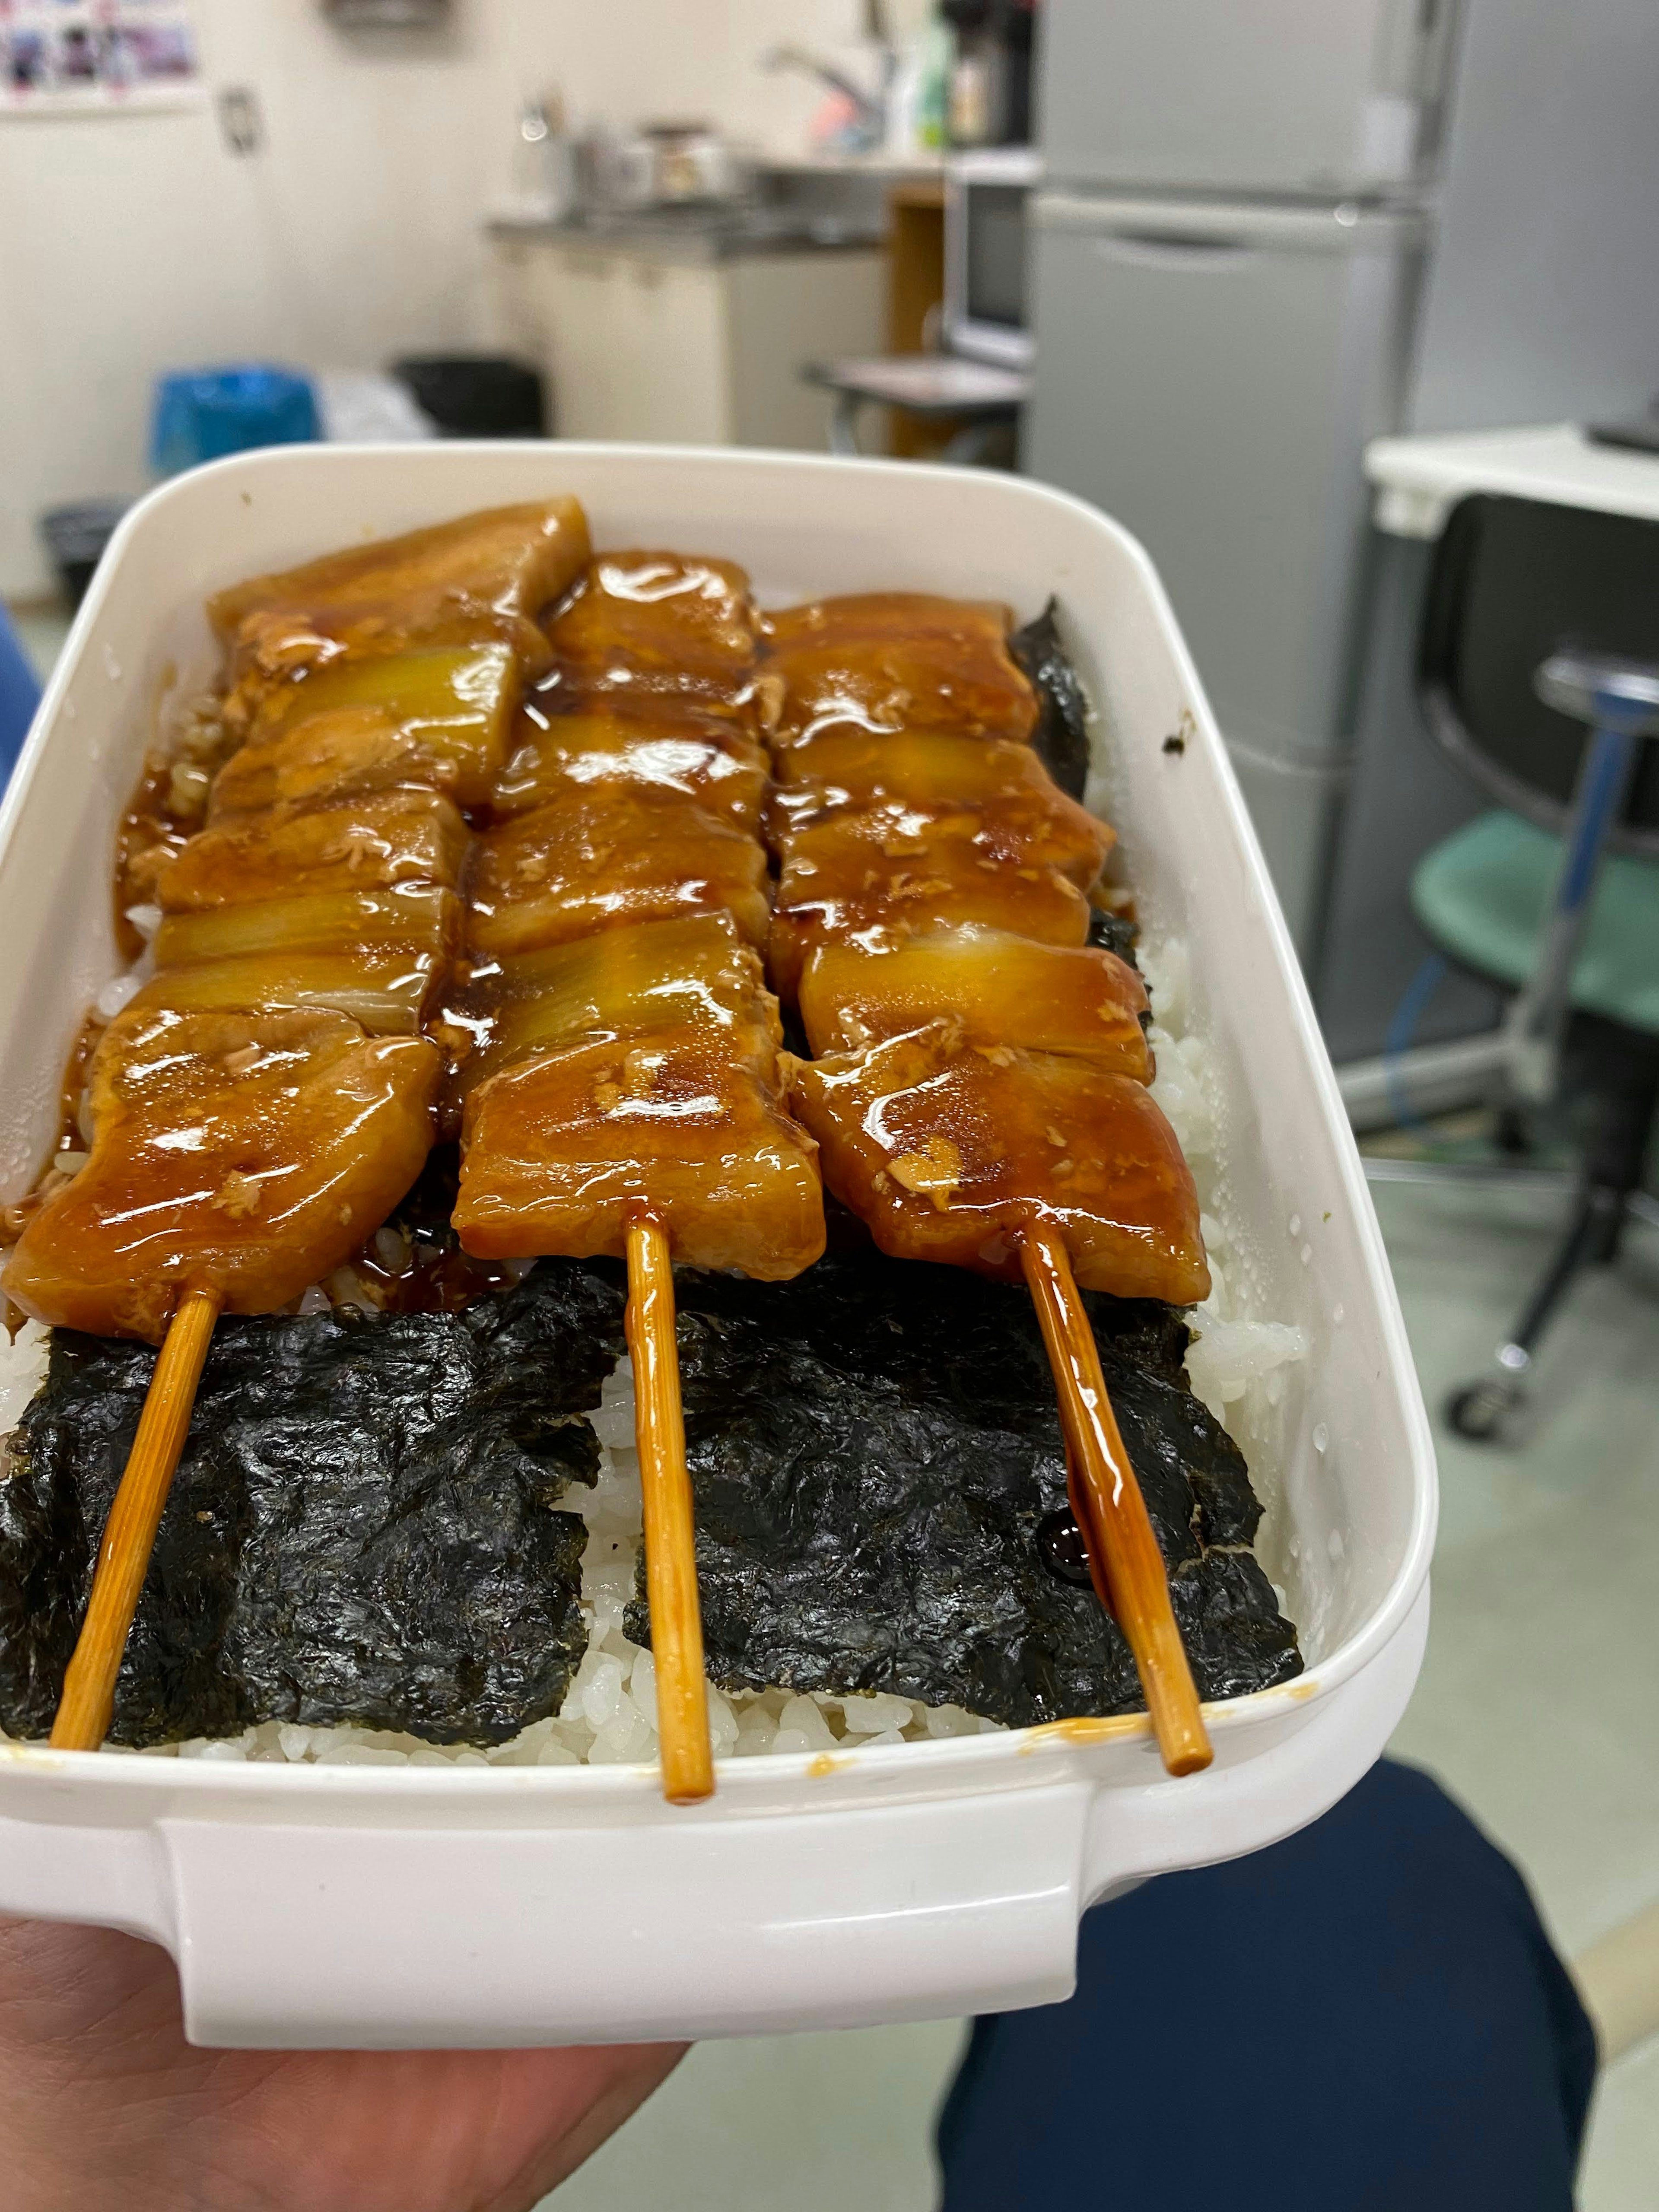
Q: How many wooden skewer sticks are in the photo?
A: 3